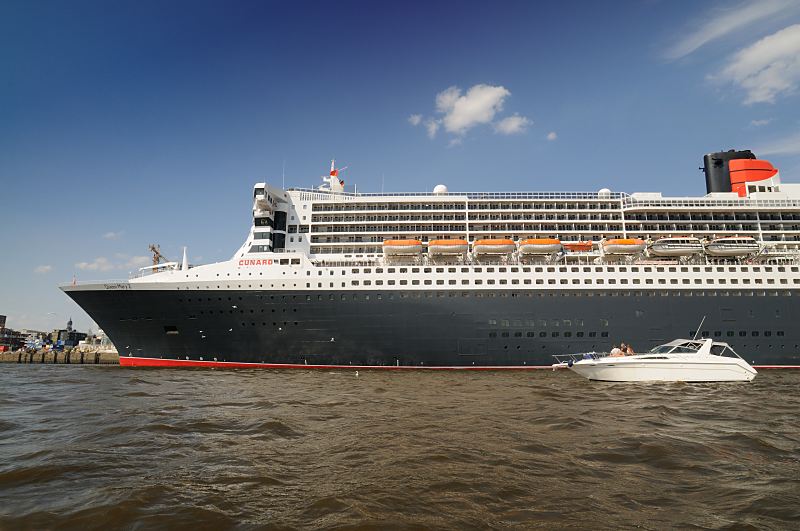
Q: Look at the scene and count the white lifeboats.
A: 2